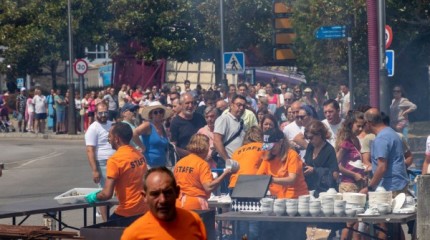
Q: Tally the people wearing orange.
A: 5